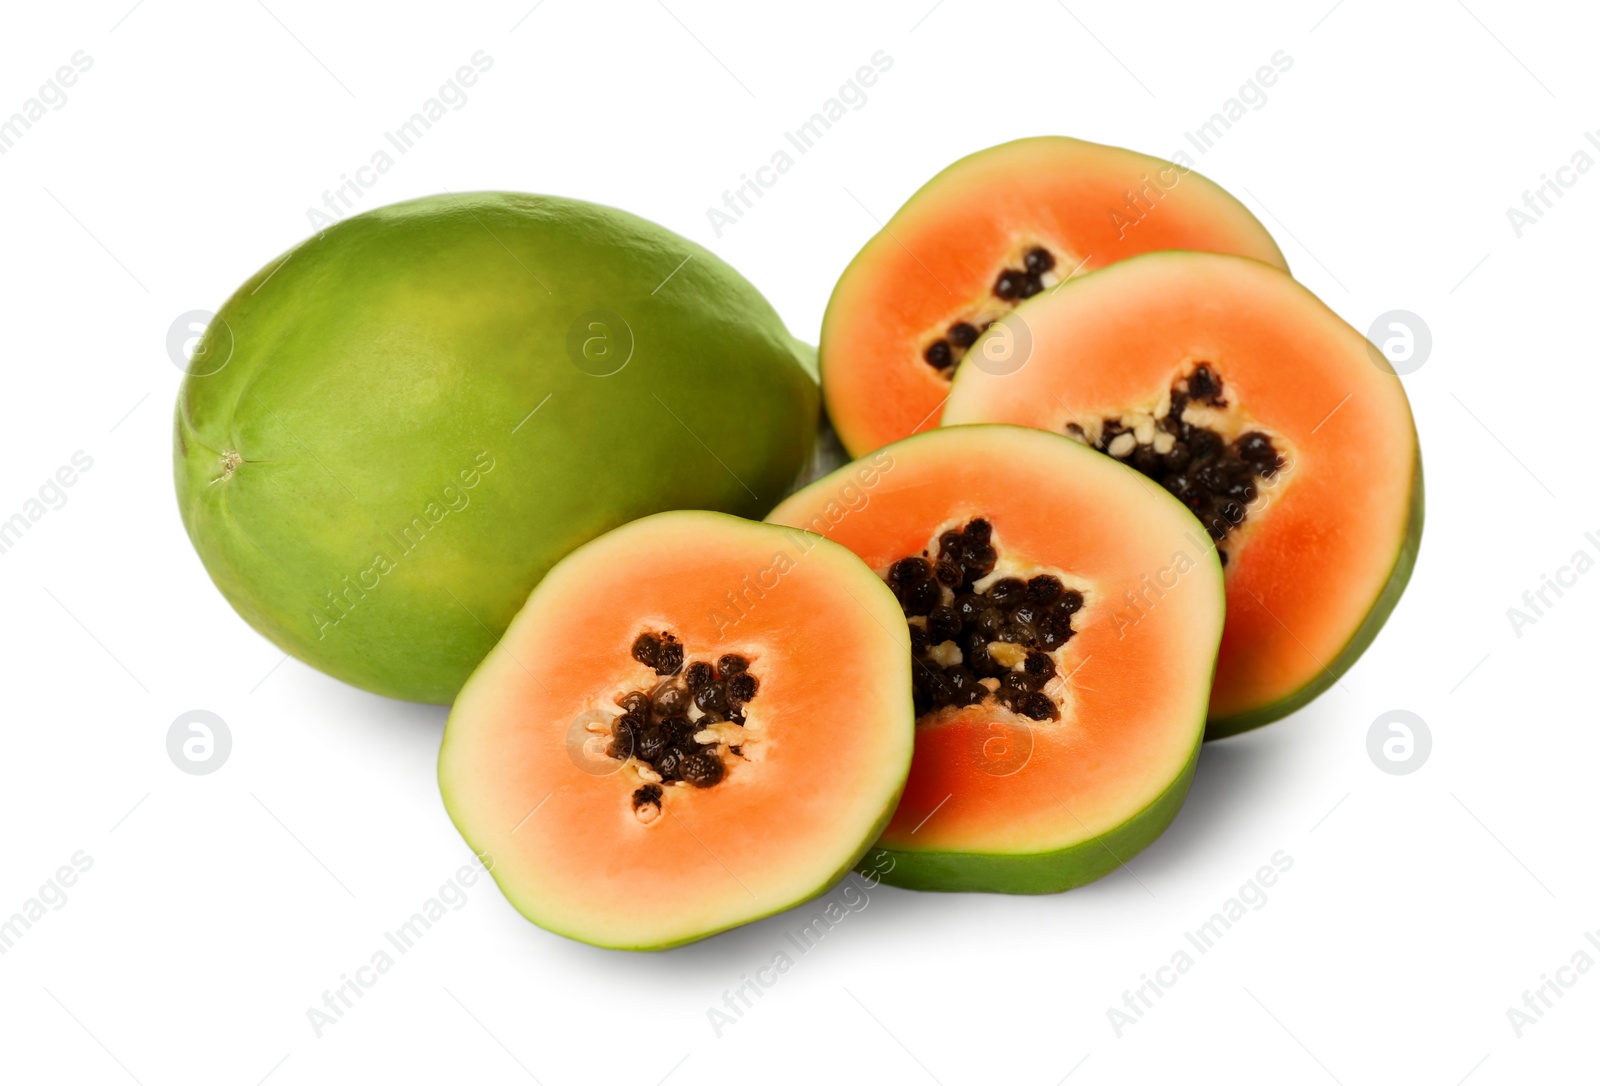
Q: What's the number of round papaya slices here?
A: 4